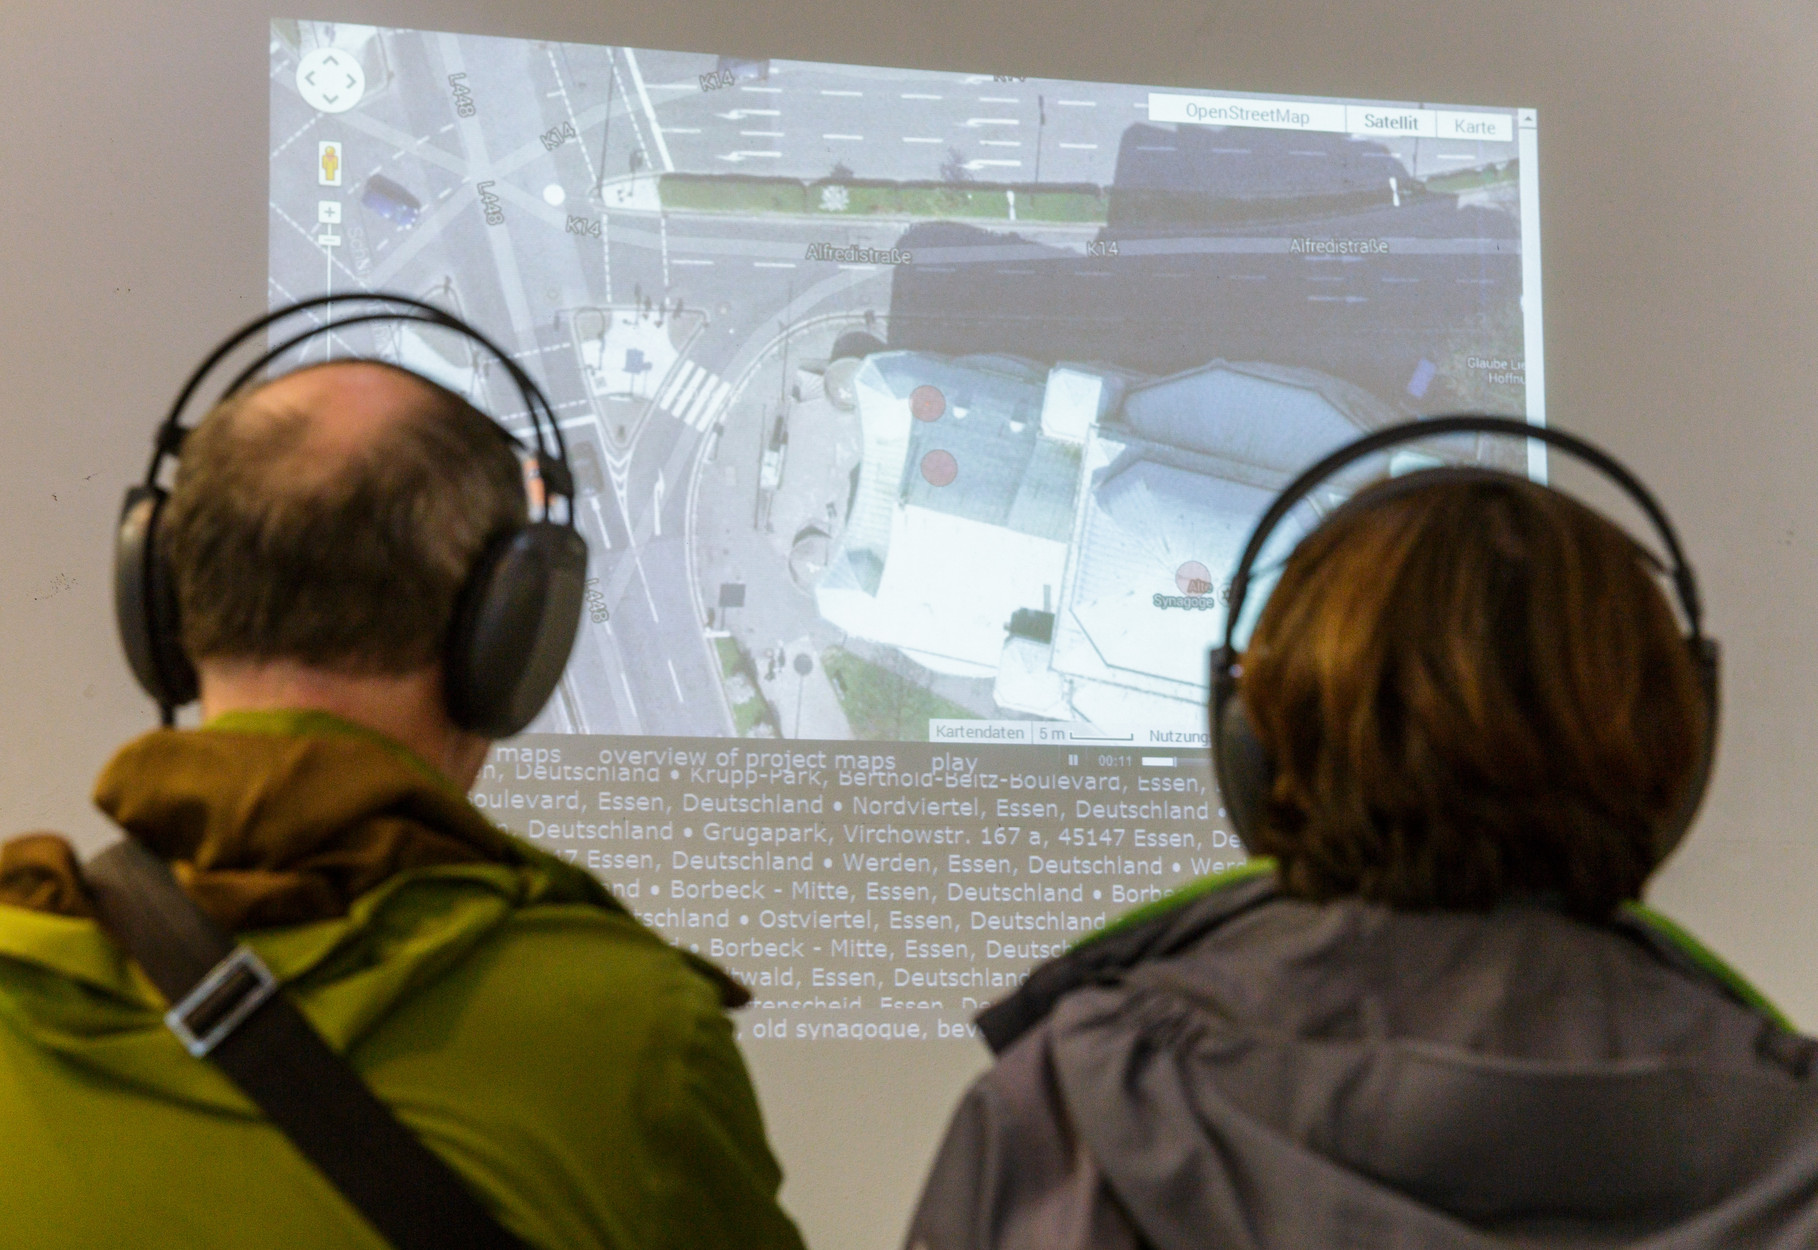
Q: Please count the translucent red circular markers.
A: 3